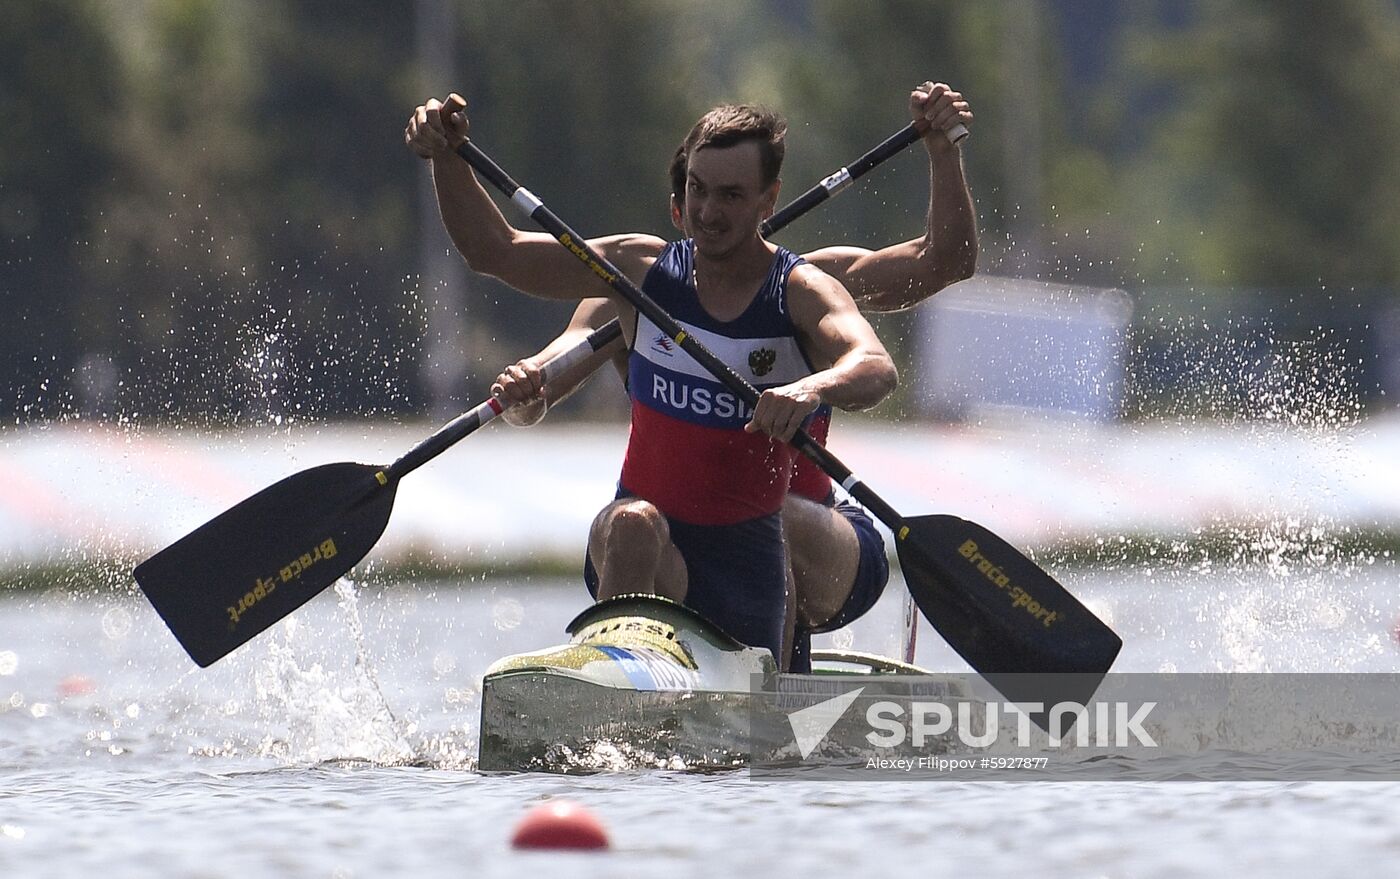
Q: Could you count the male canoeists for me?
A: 2